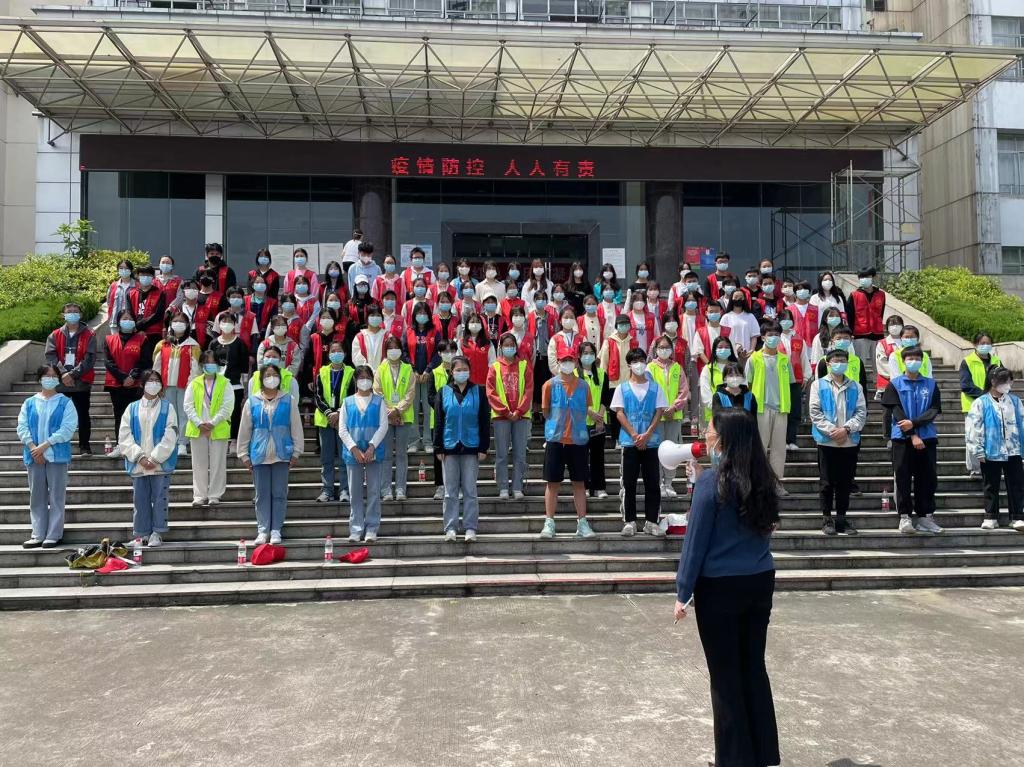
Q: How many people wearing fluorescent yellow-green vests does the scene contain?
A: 13